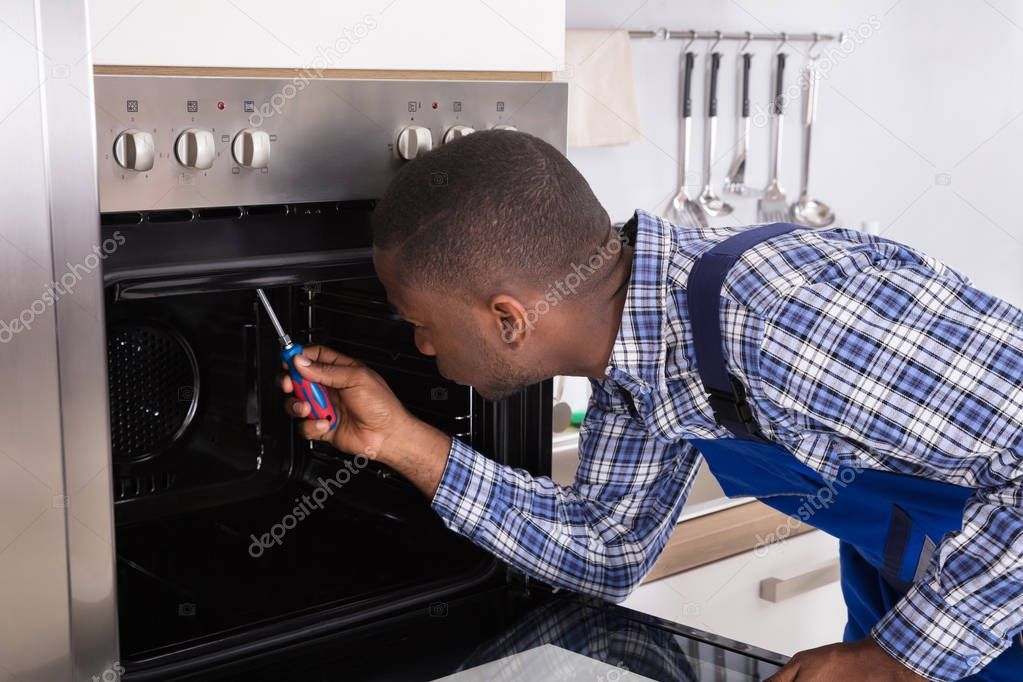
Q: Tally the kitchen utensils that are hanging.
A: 5